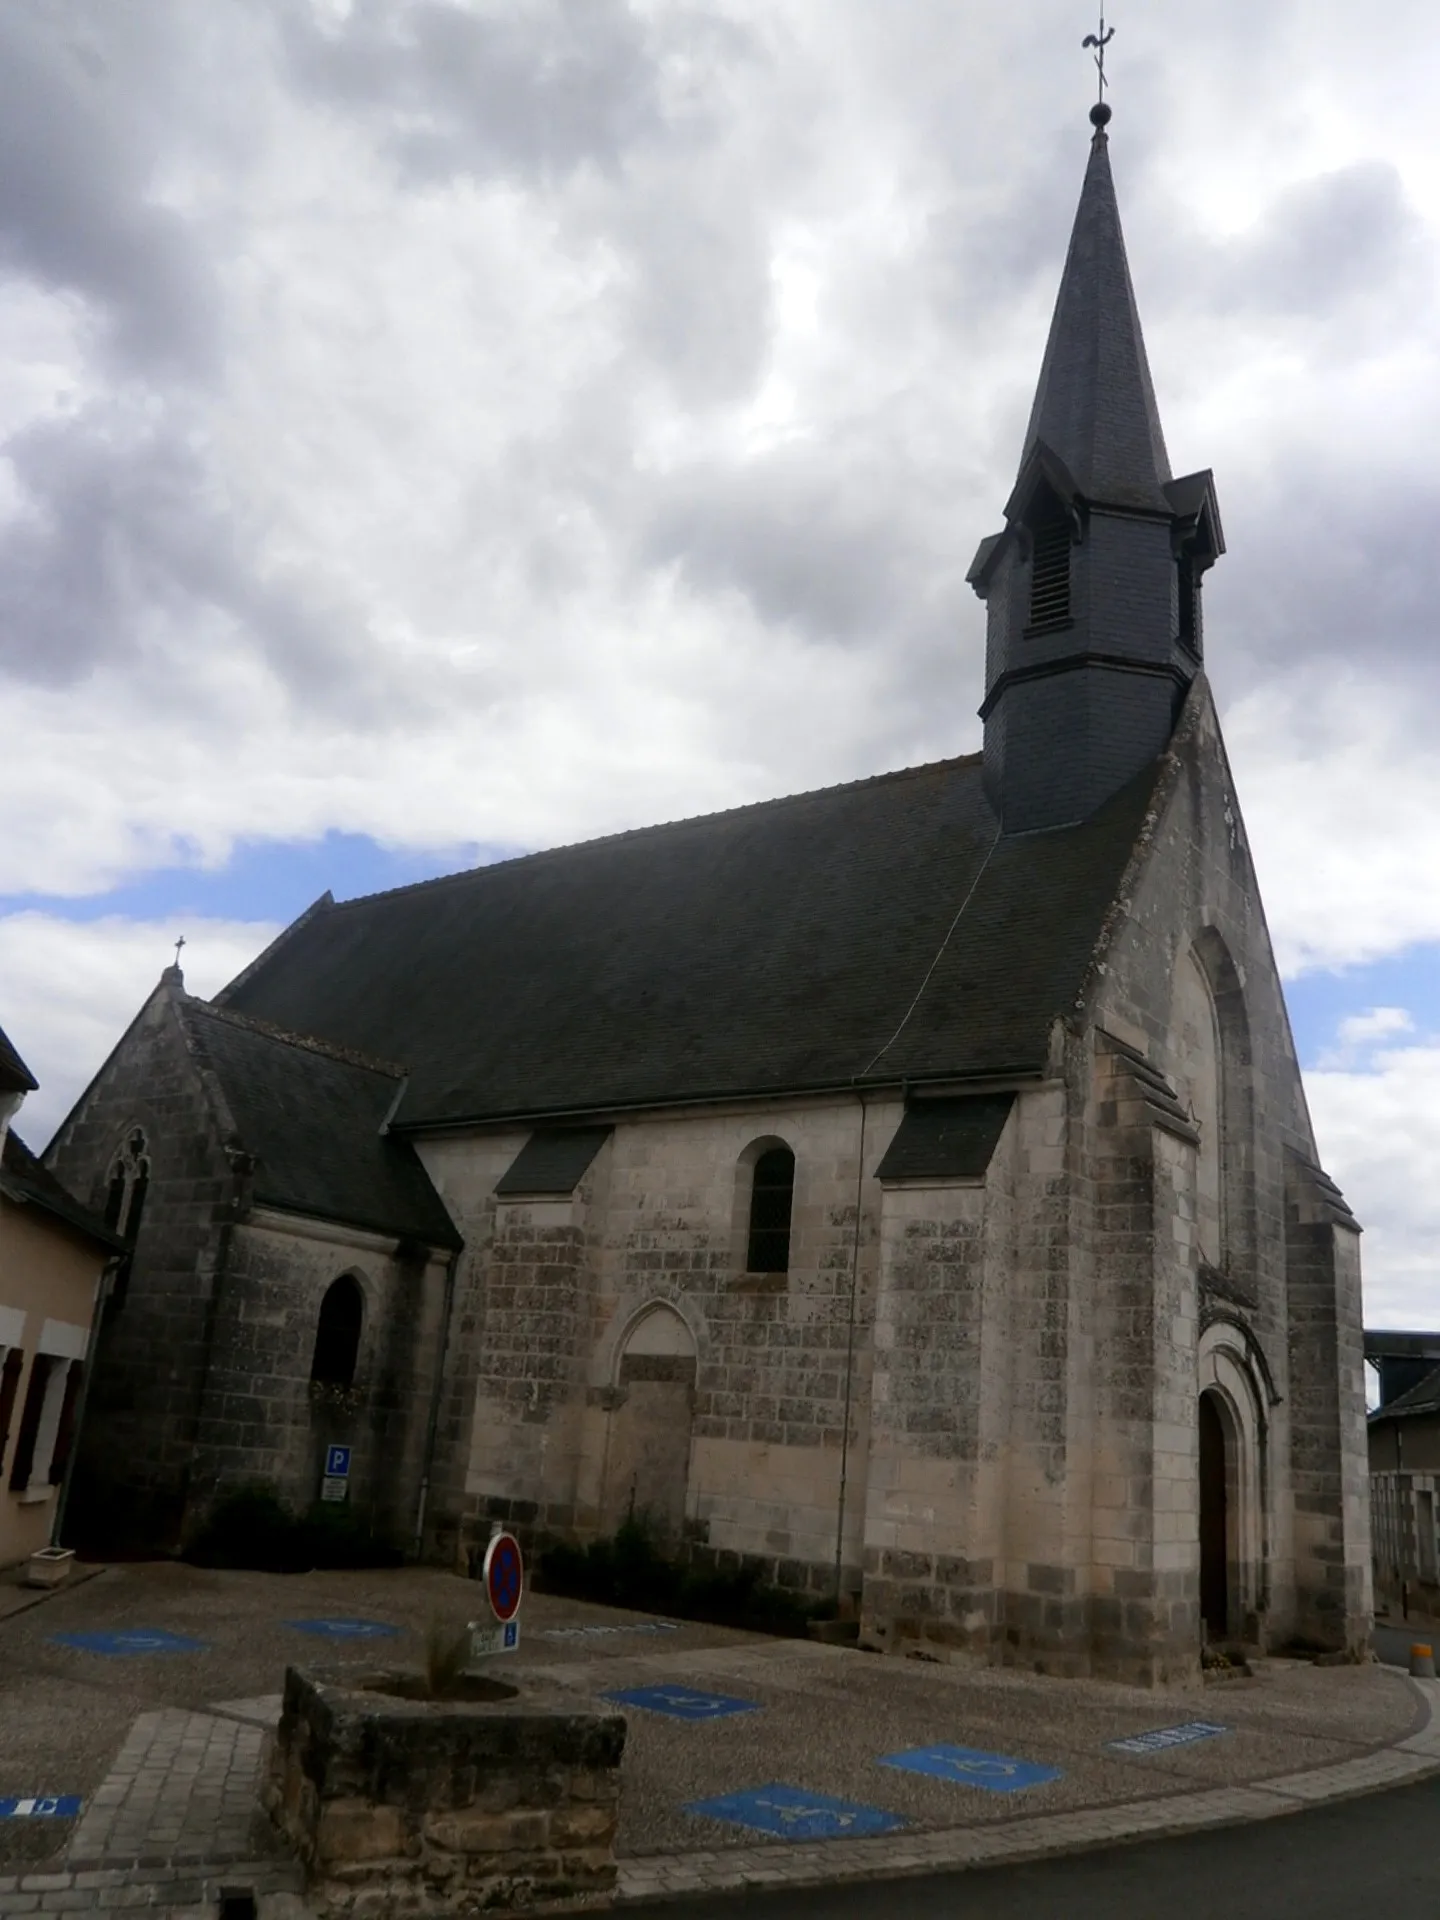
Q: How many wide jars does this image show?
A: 0